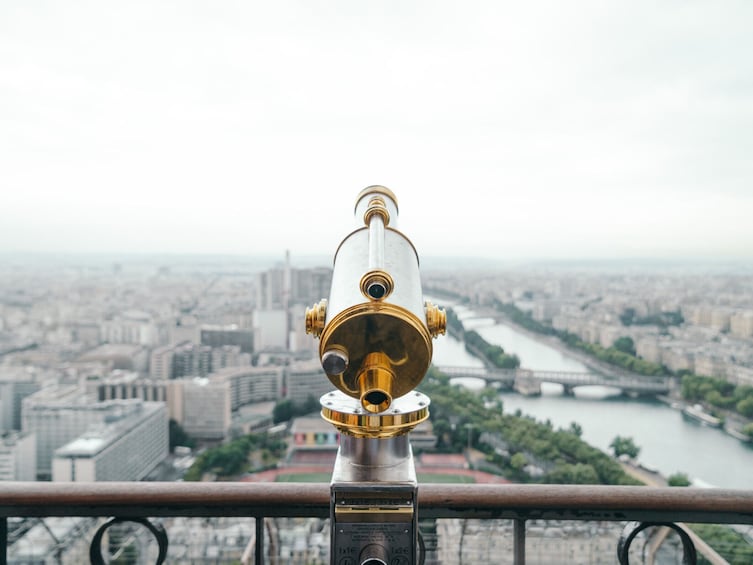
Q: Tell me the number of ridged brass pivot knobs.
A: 2